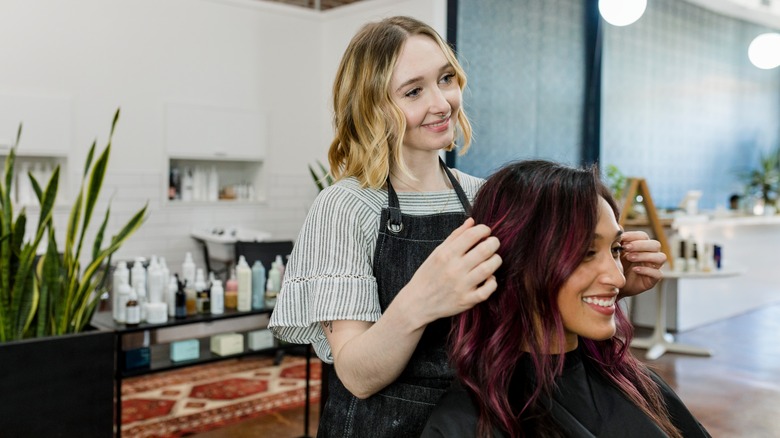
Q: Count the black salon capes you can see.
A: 1